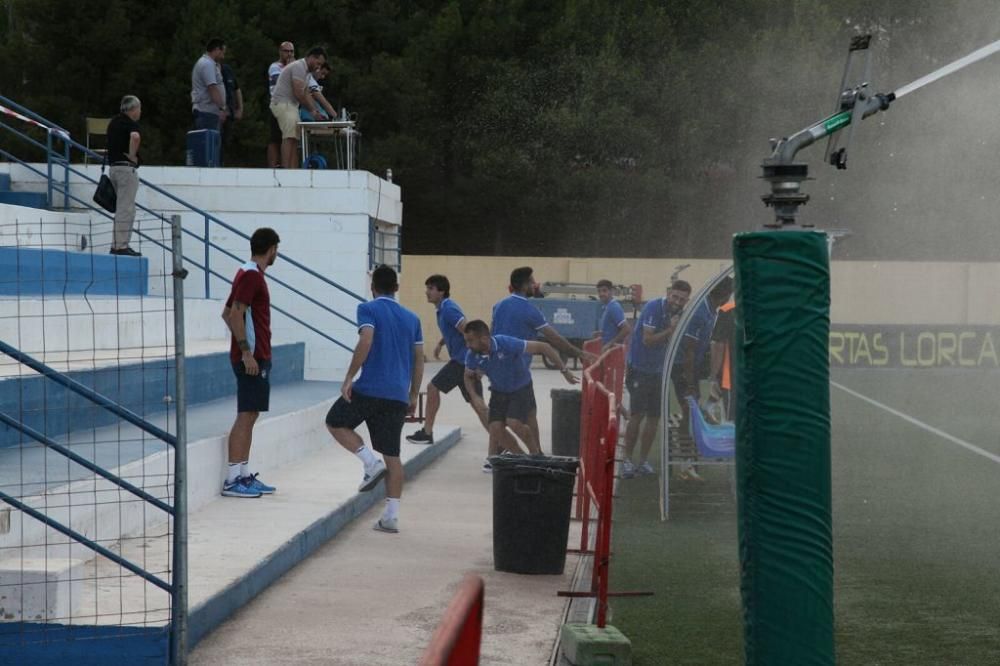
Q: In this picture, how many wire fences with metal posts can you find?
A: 1